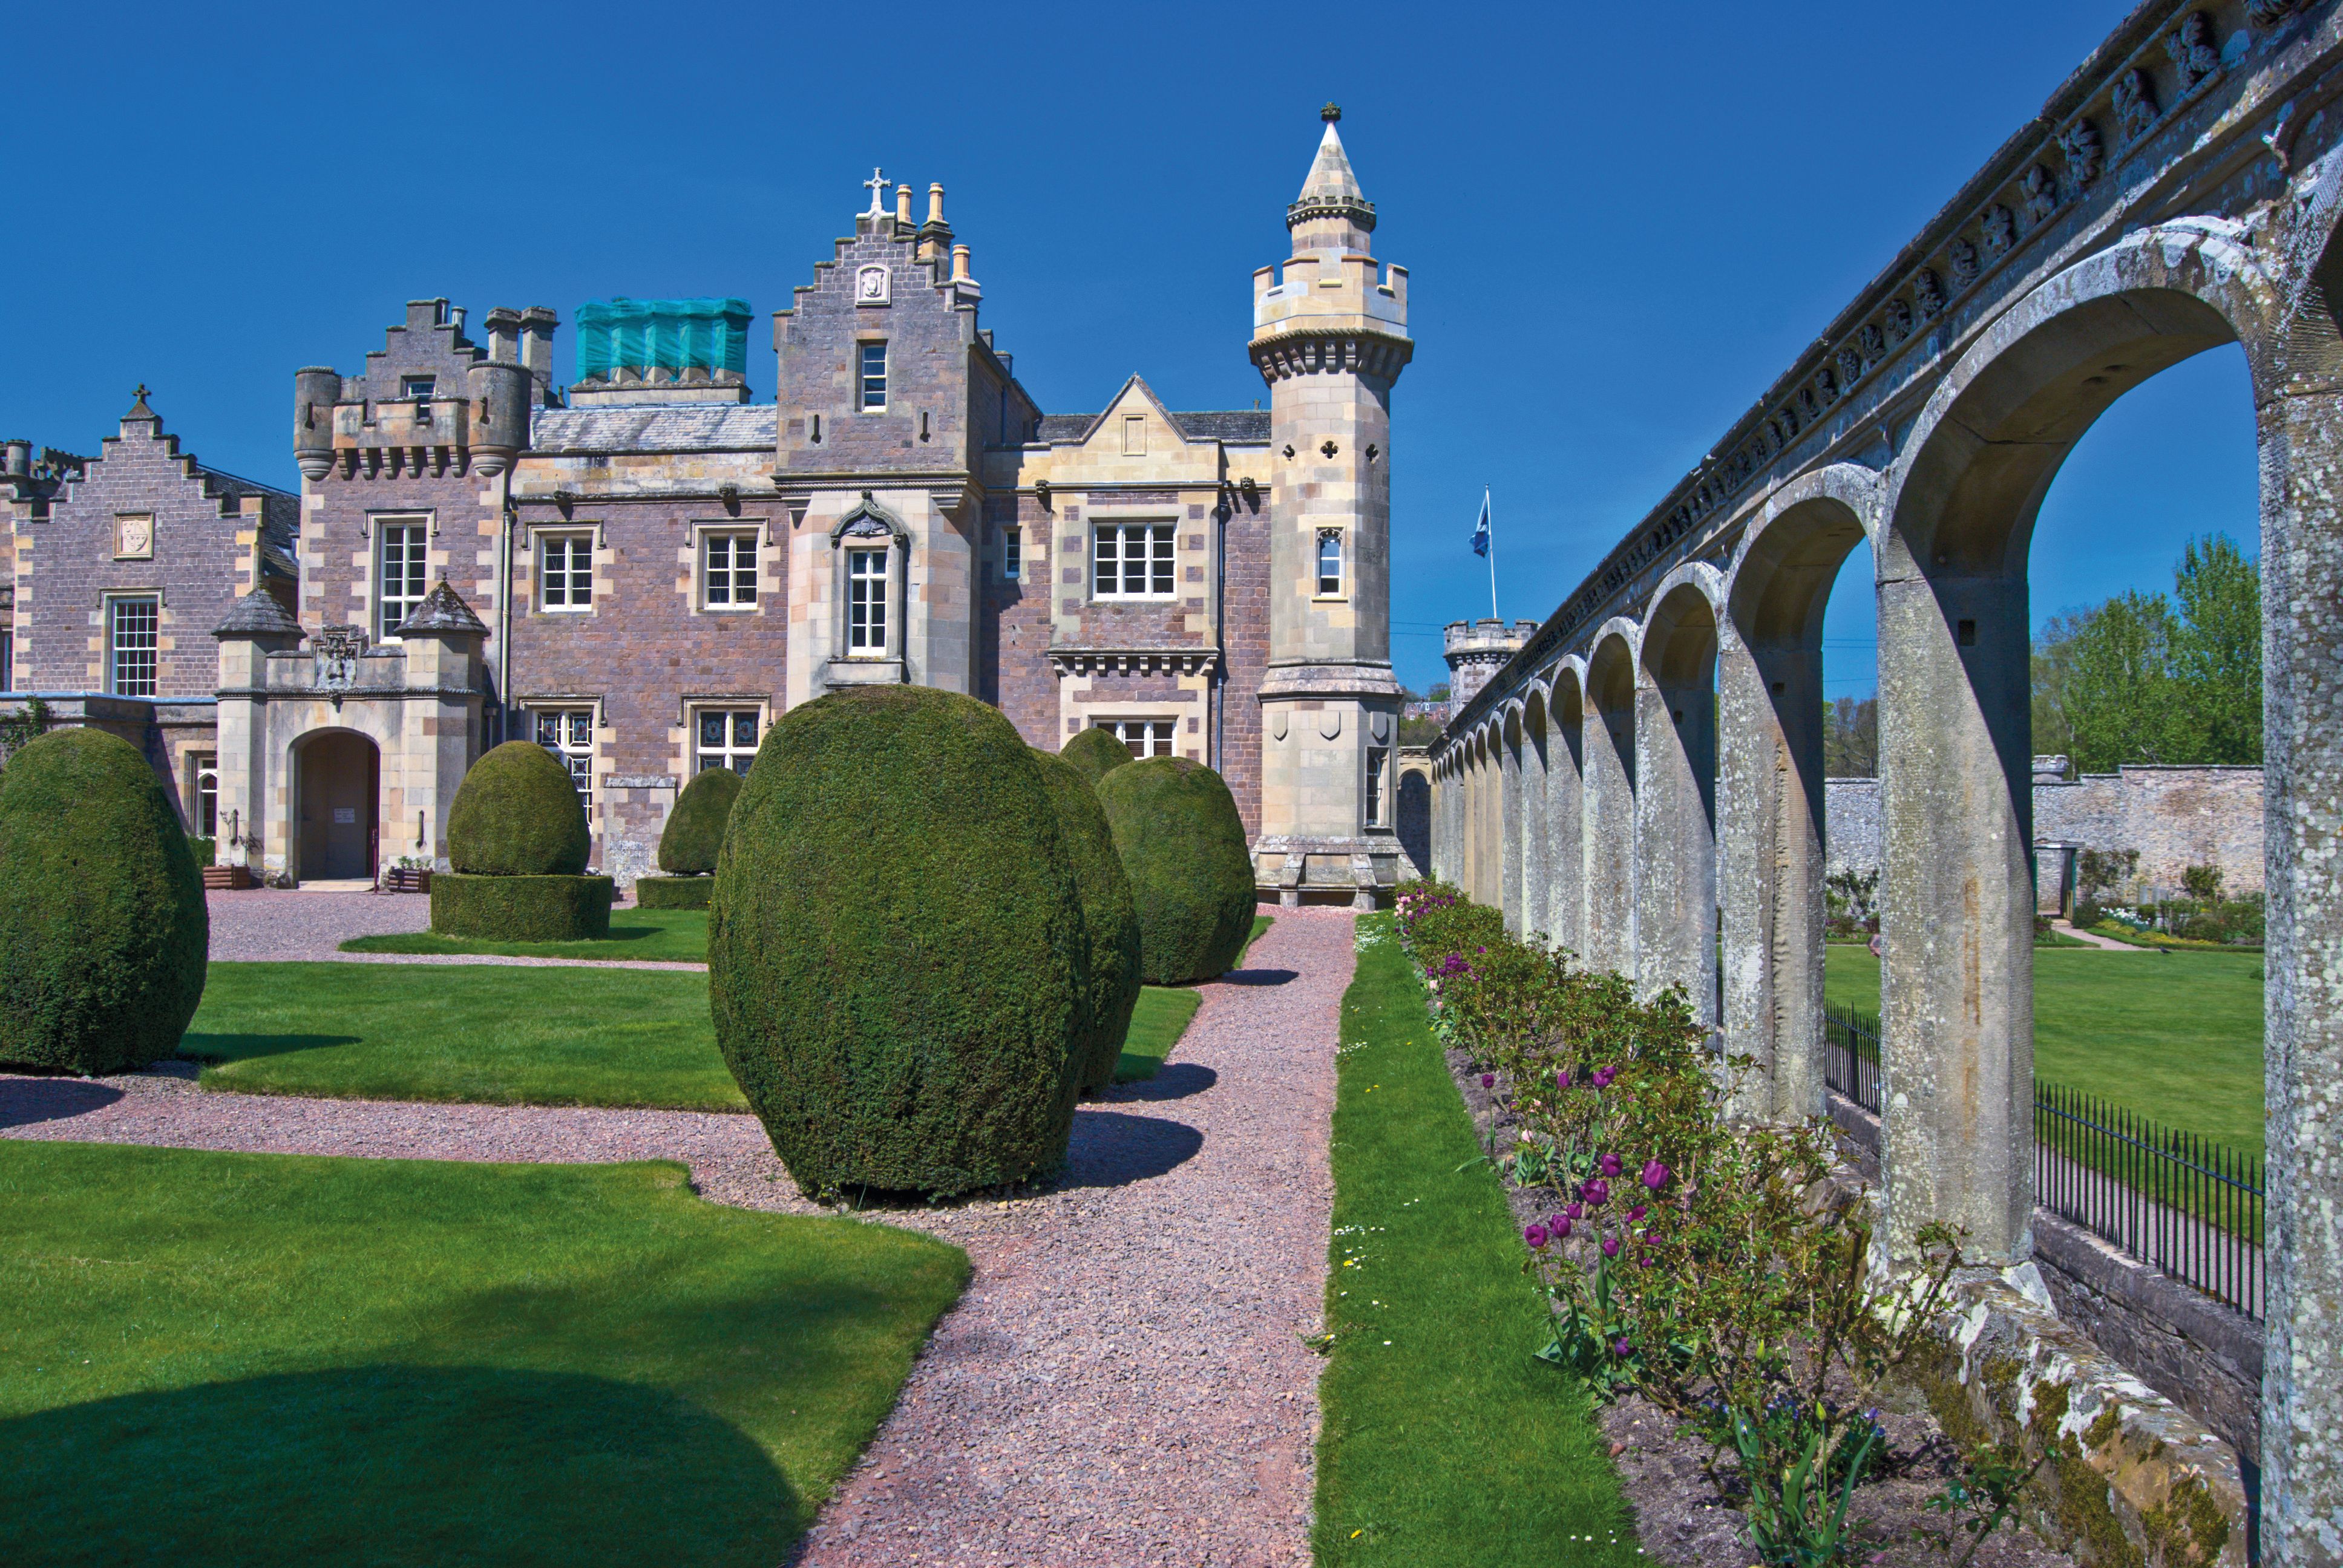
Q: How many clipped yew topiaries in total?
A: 7